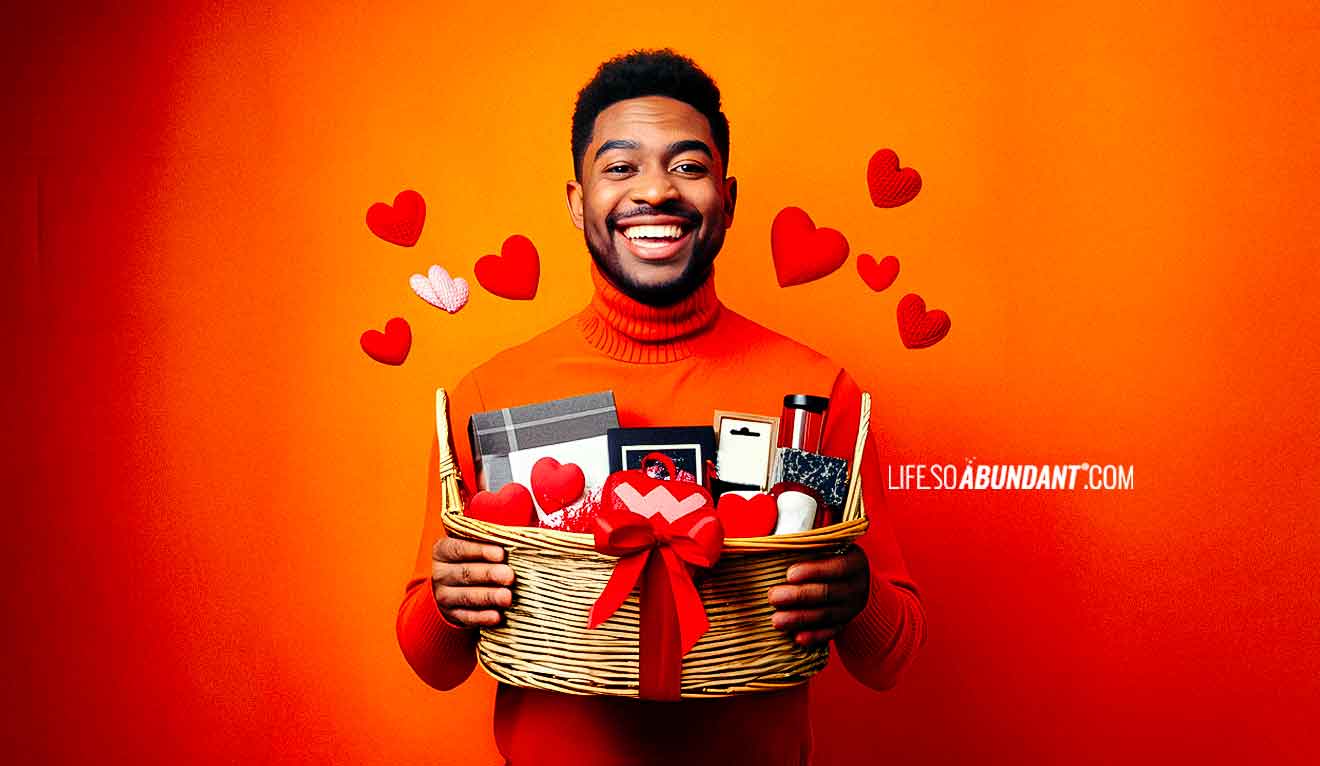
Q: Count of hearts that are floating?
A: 8